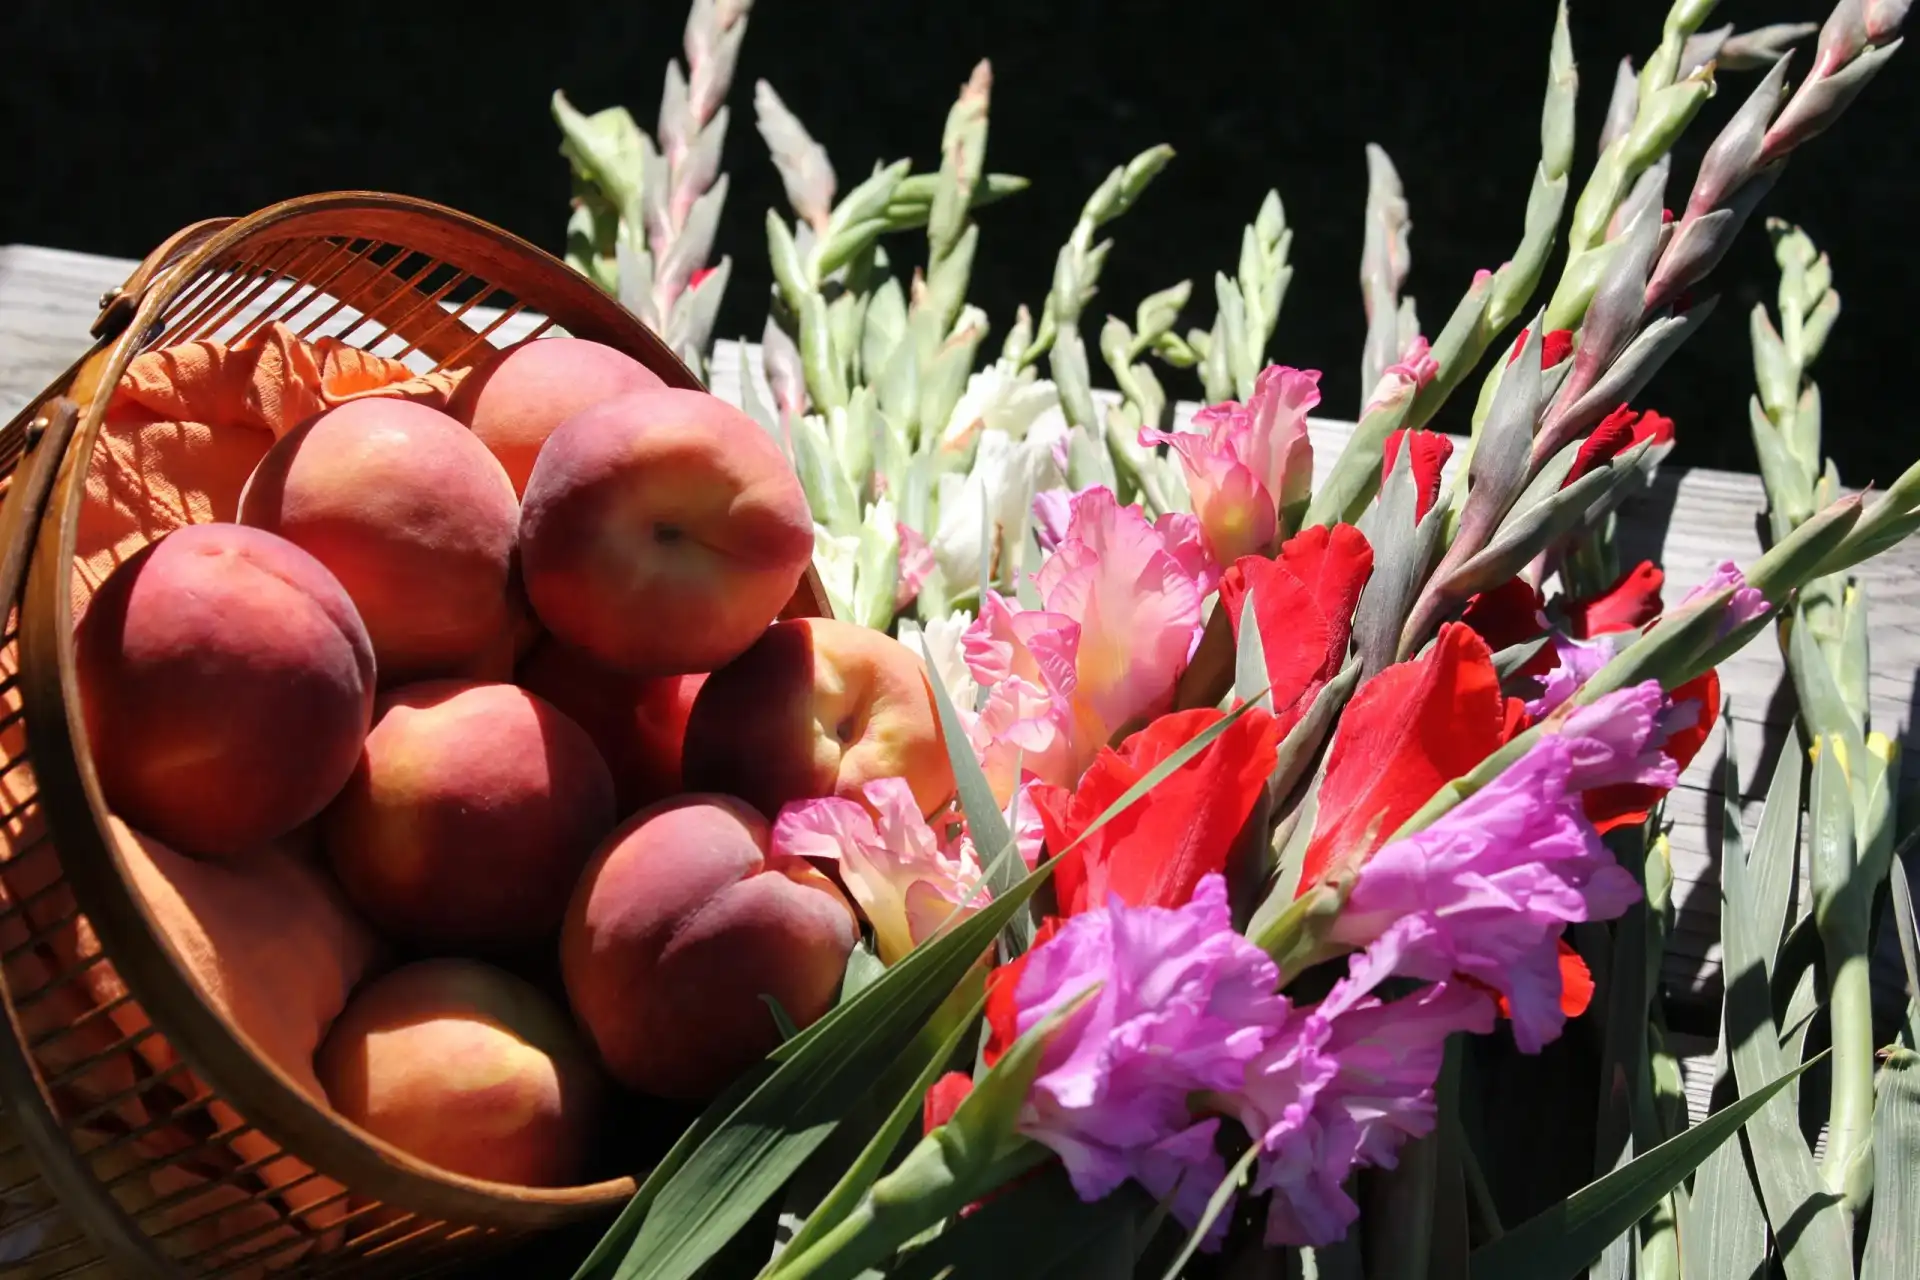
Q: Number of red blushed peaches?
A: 9